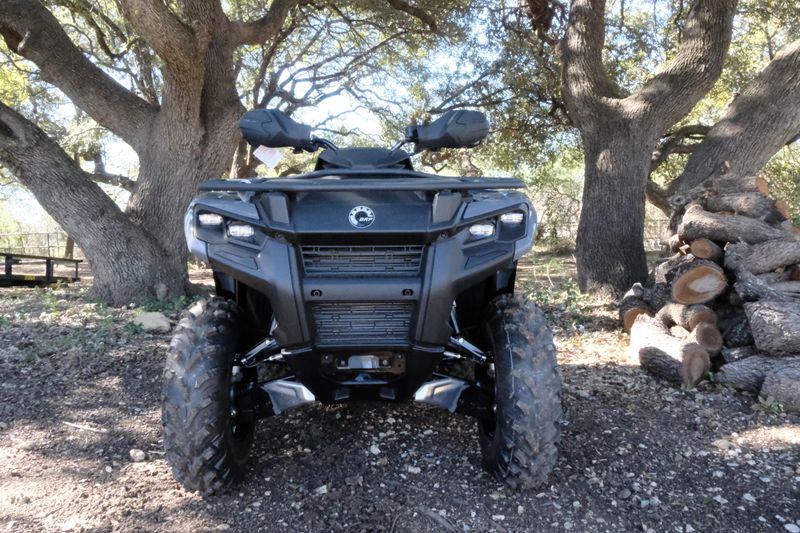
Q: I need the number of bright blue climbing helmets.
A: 0